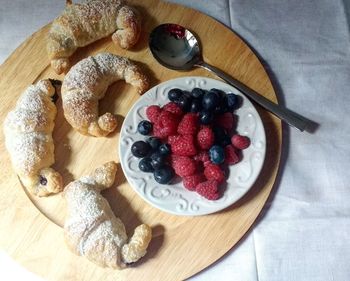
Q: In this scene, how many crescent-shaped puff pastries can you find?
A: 4